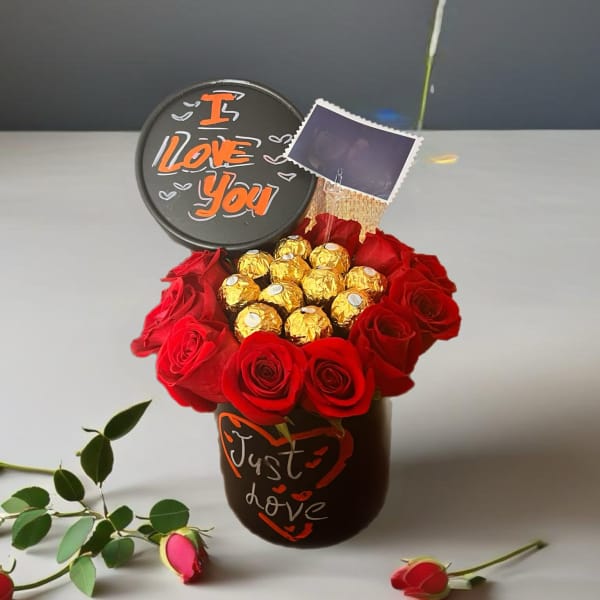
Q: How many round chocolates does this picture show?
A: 11